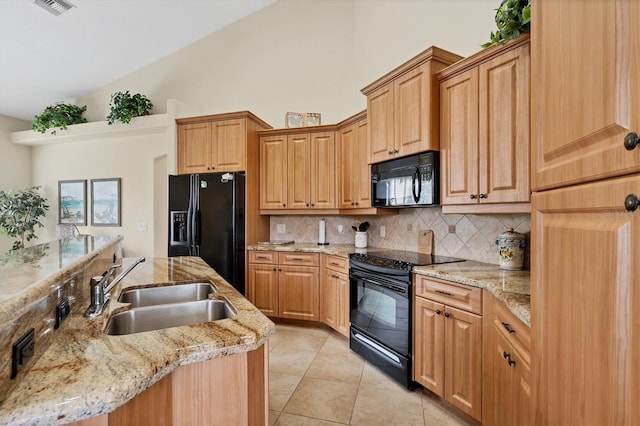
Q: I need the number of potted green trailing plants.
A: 3